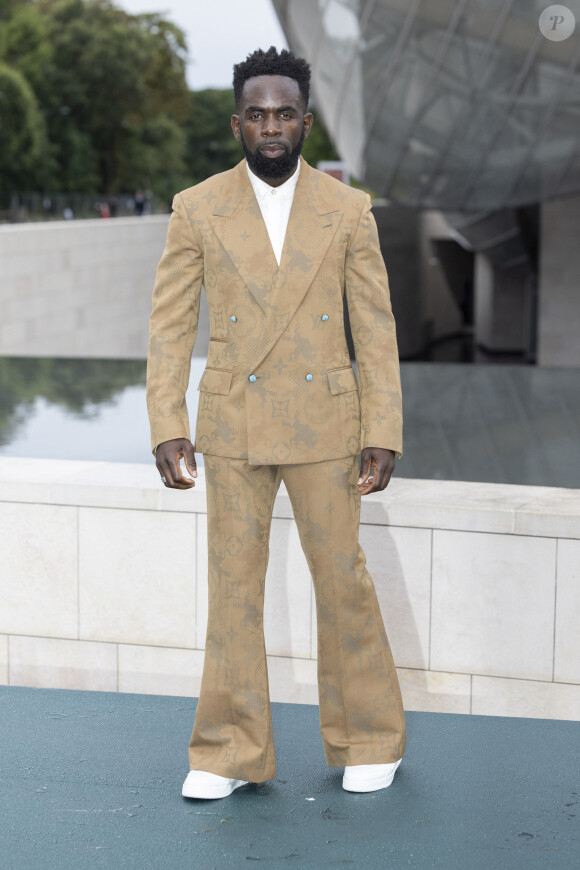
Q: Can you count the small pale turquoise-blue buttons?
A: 4